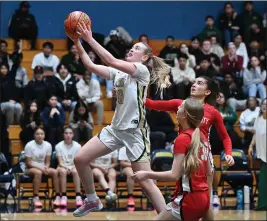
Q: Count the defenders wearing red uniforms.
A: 2